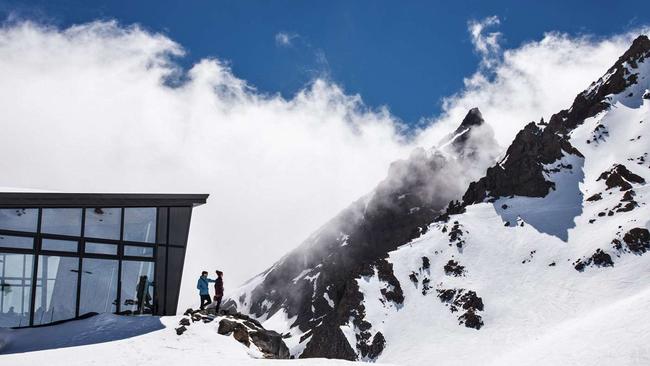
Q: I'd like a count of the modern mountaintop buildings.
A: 1